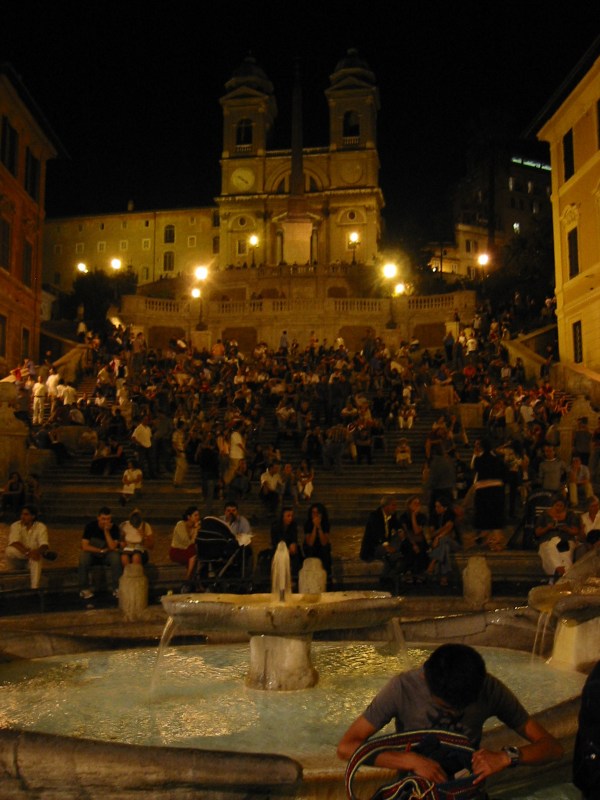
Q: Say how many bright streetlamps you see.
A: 9